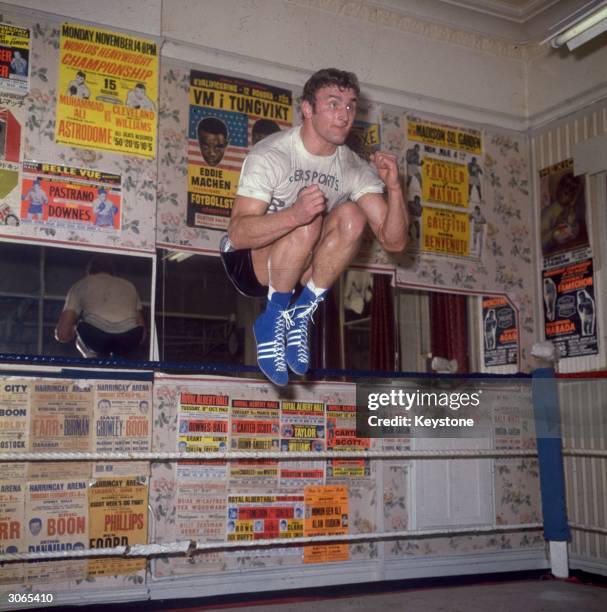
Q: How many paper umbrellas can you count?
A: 0